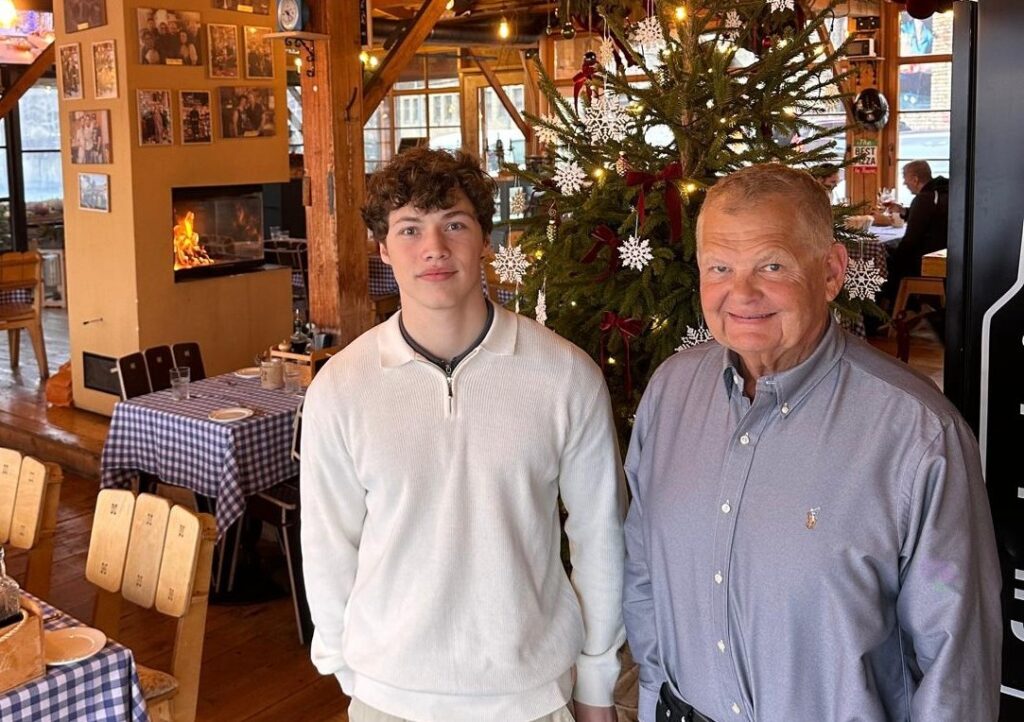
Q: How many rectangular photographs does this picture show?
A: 12